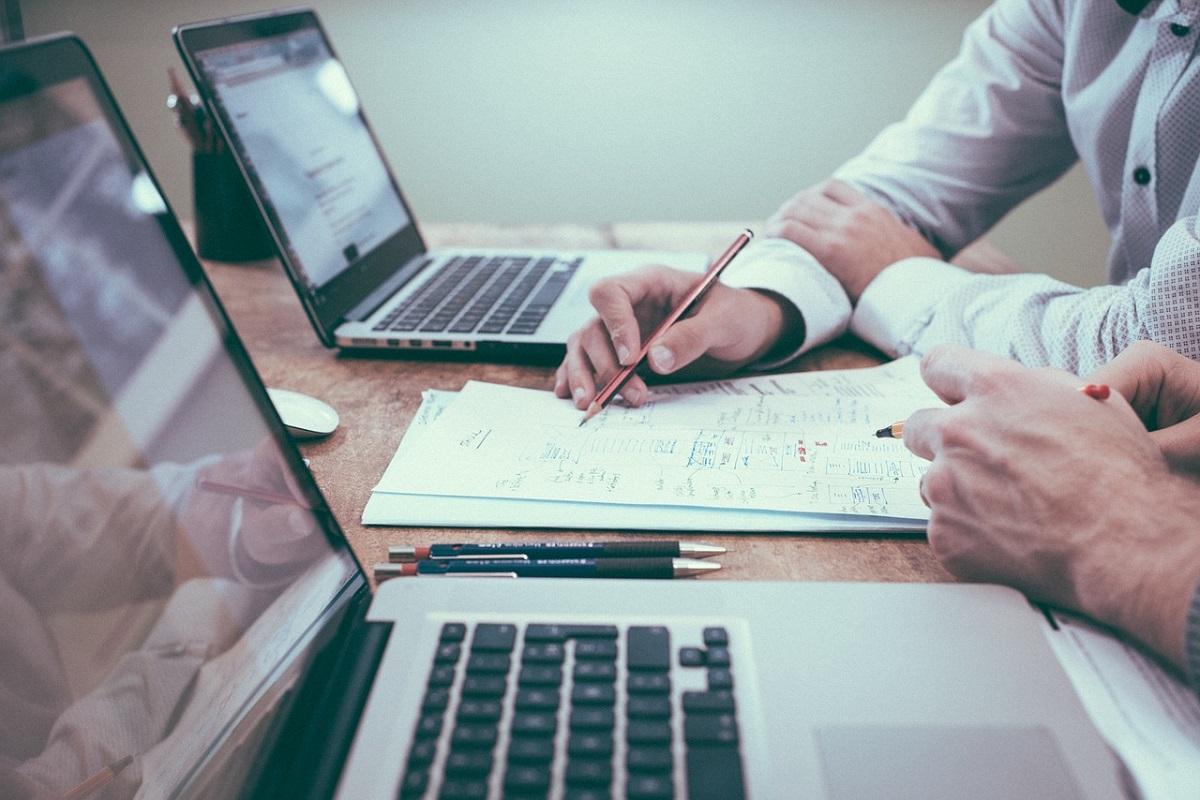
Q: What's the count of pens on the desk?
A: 2